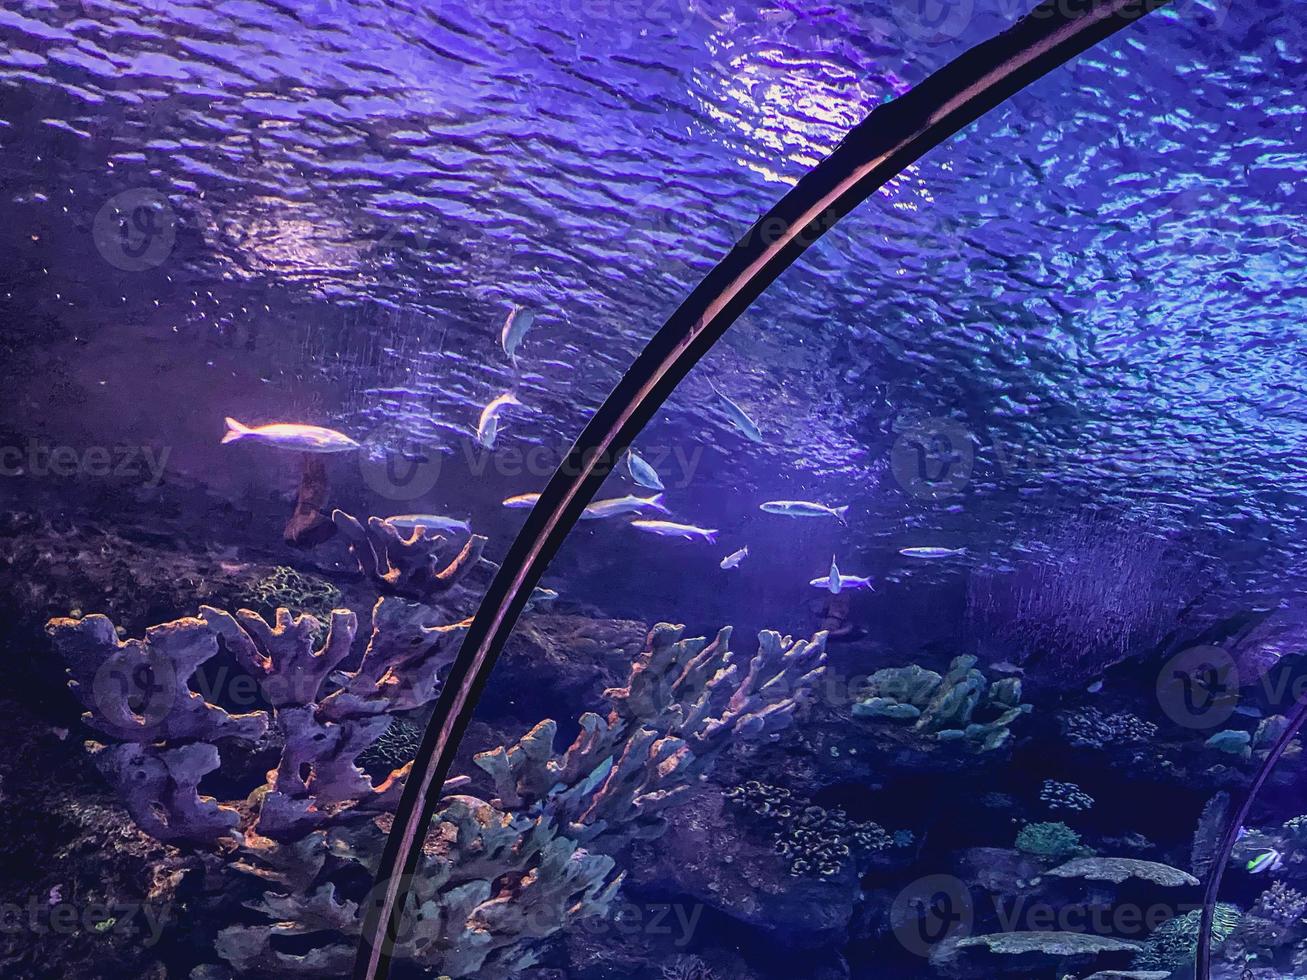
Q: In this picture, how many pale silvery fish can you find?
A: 14